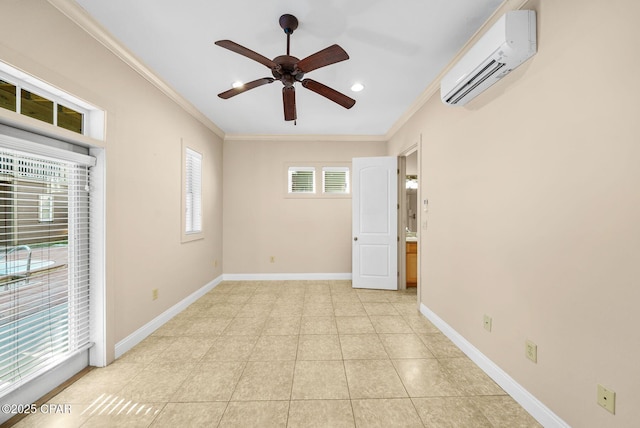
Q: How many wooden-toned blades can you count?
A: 5